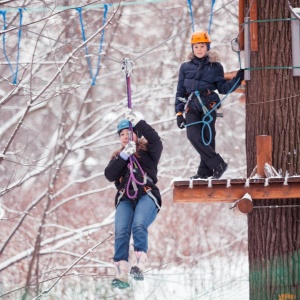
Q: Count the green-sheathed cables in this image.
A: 2